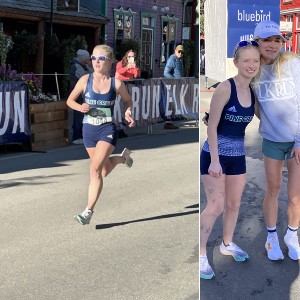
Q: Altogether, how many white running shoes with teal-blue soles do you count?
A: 4